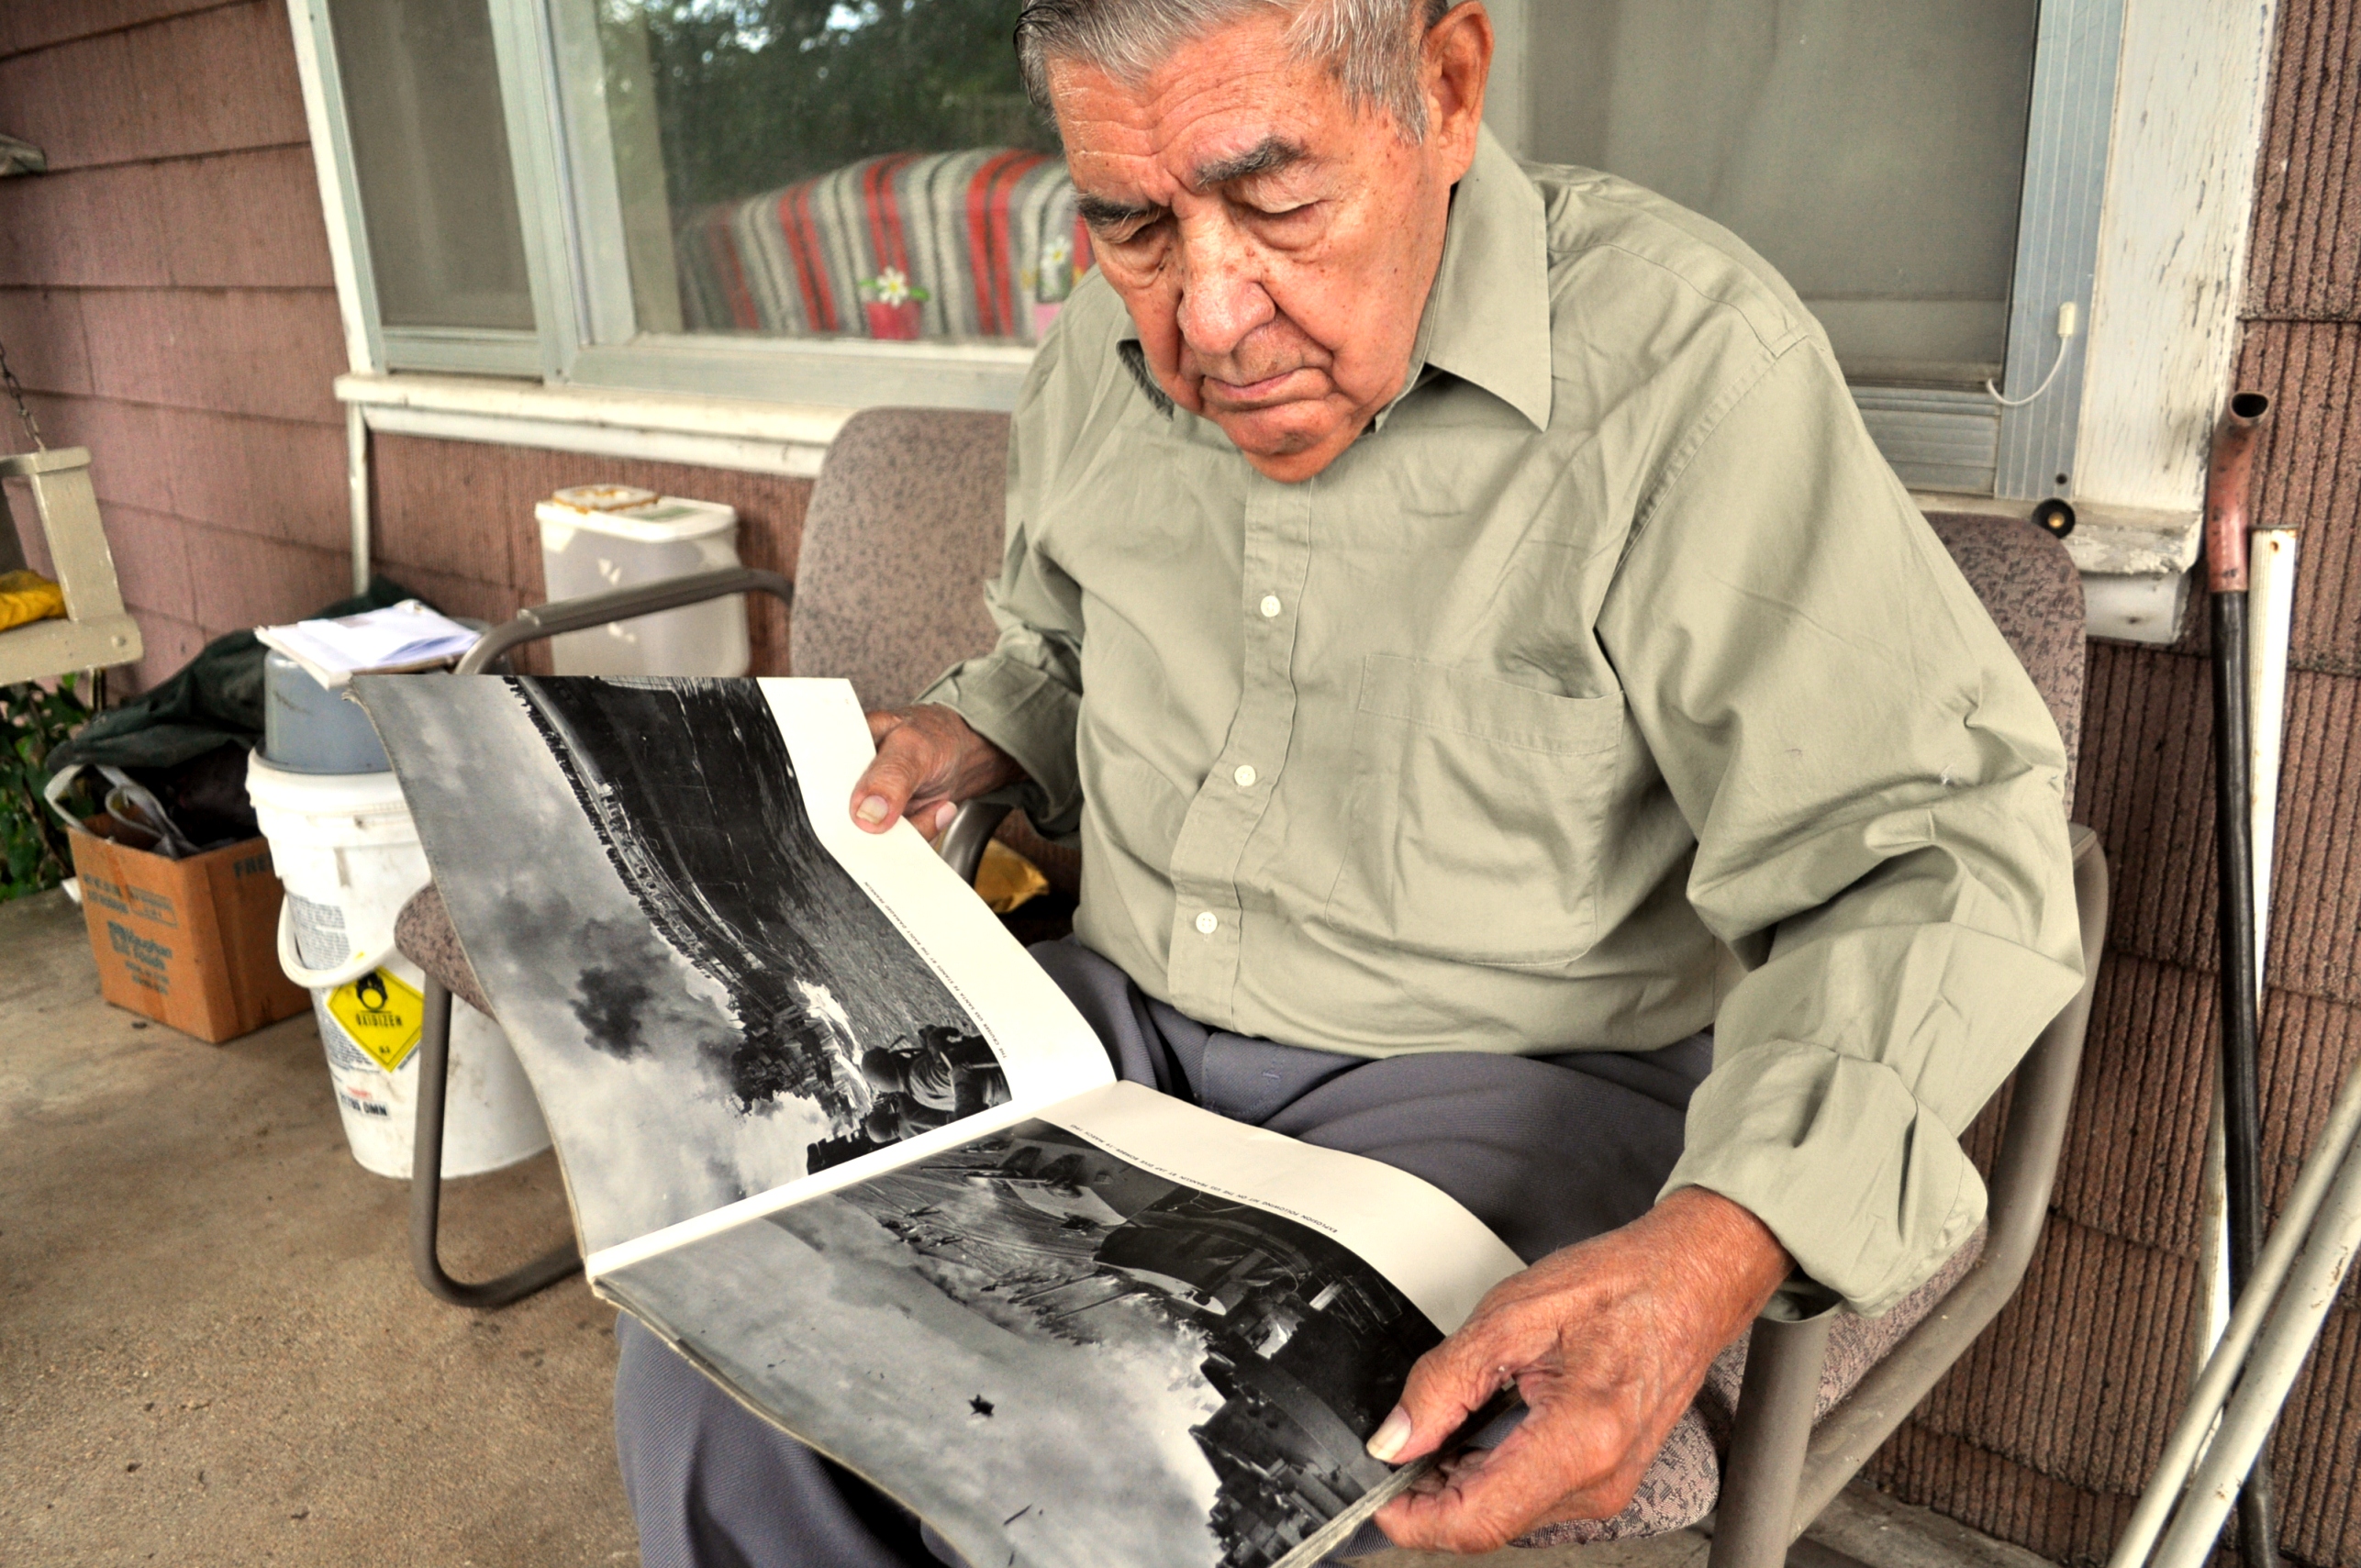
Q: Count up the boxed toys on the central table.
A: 0